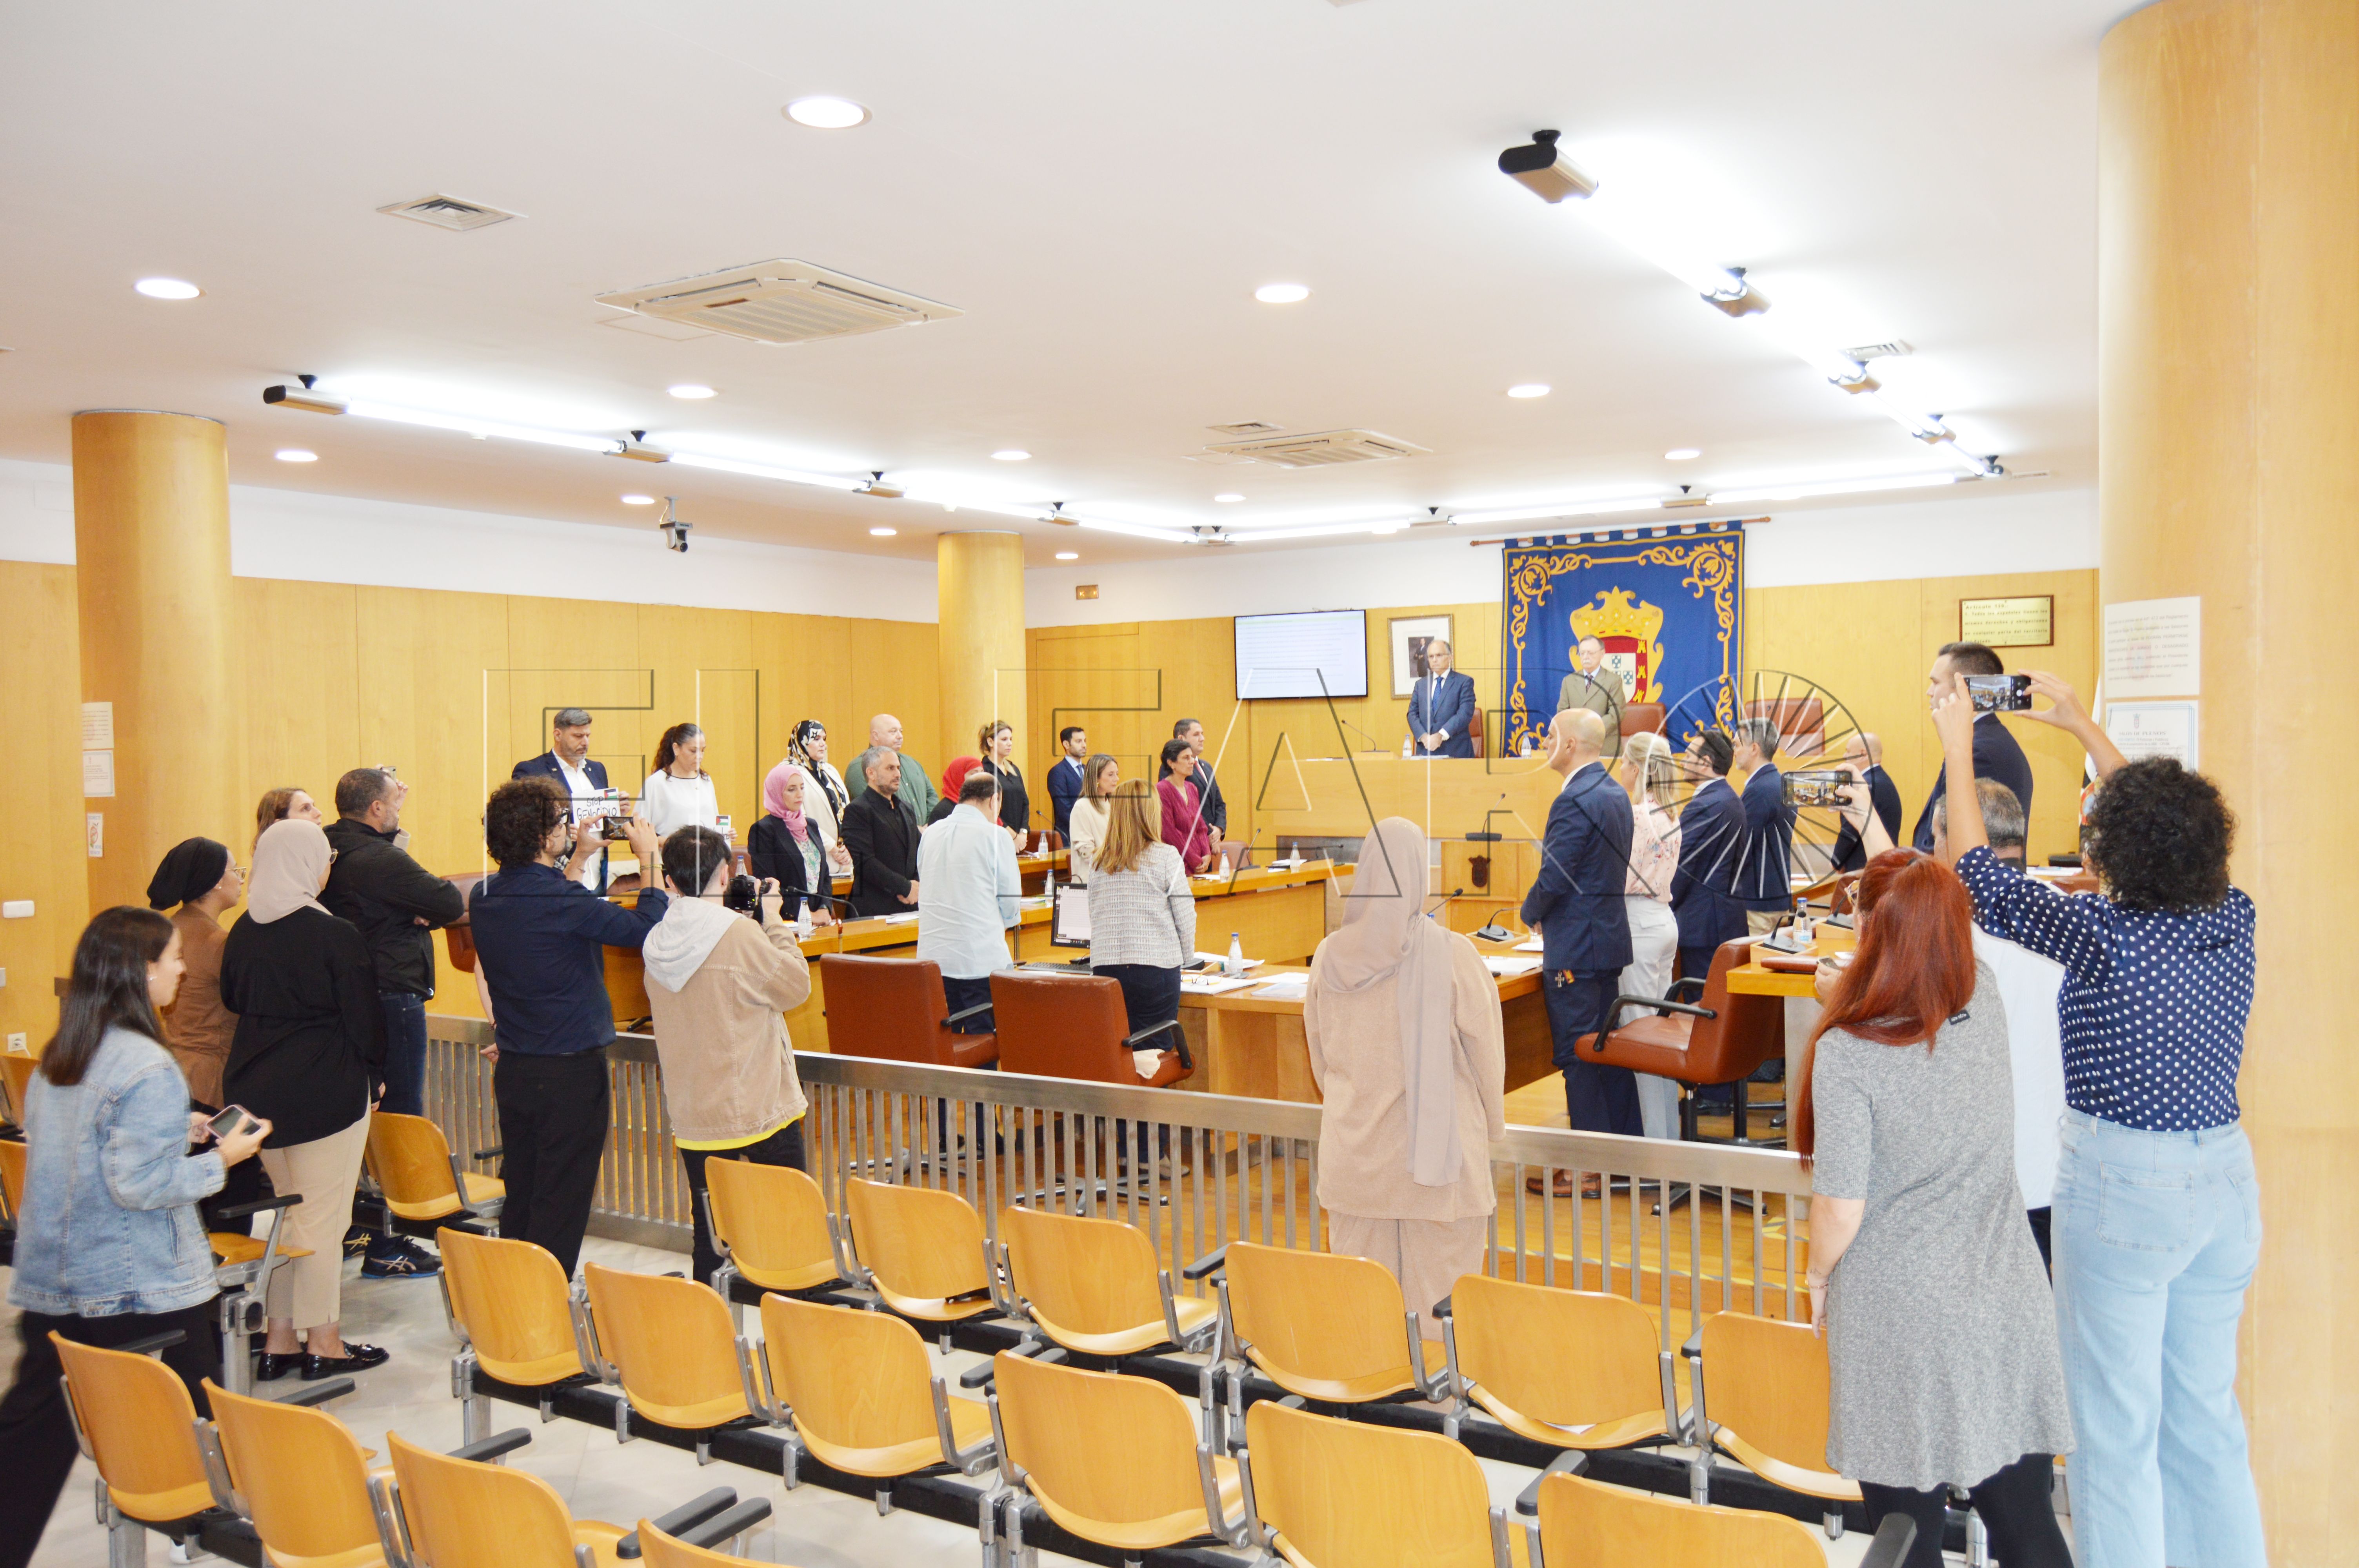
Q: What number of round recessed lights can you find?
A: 12